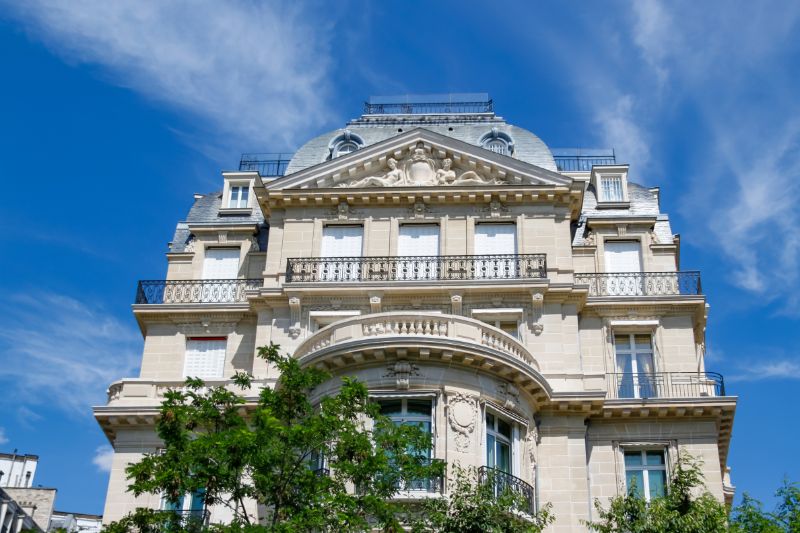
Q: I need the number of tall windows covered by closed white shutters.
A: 6